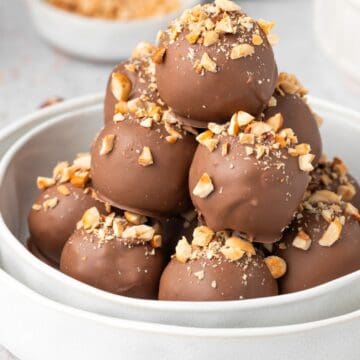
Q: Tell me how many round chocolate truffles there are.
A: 10